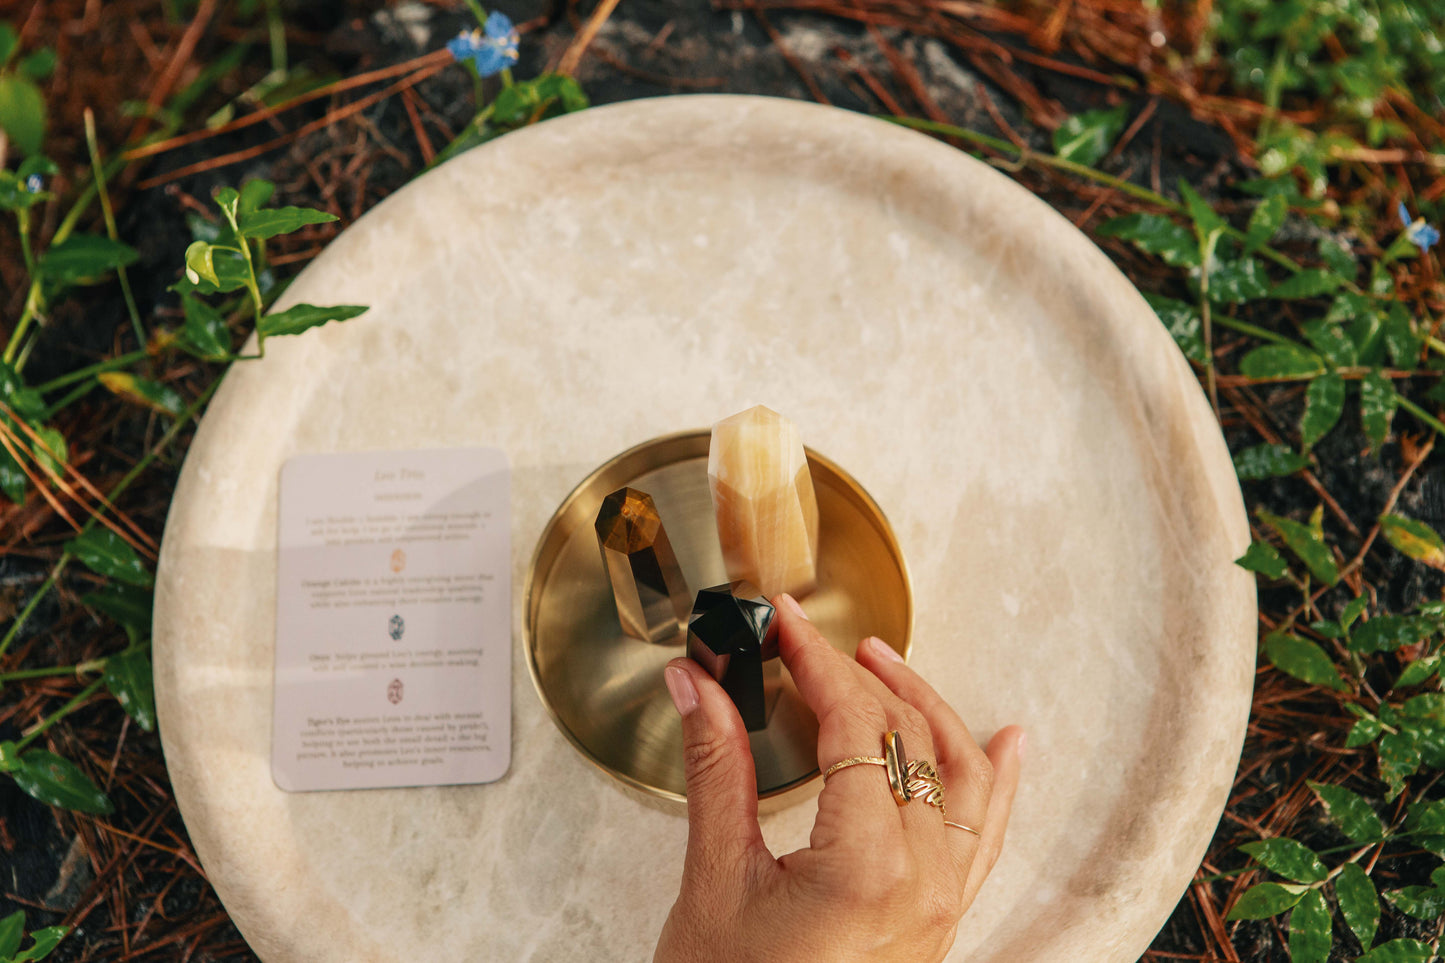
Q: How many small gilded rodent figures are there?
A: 0